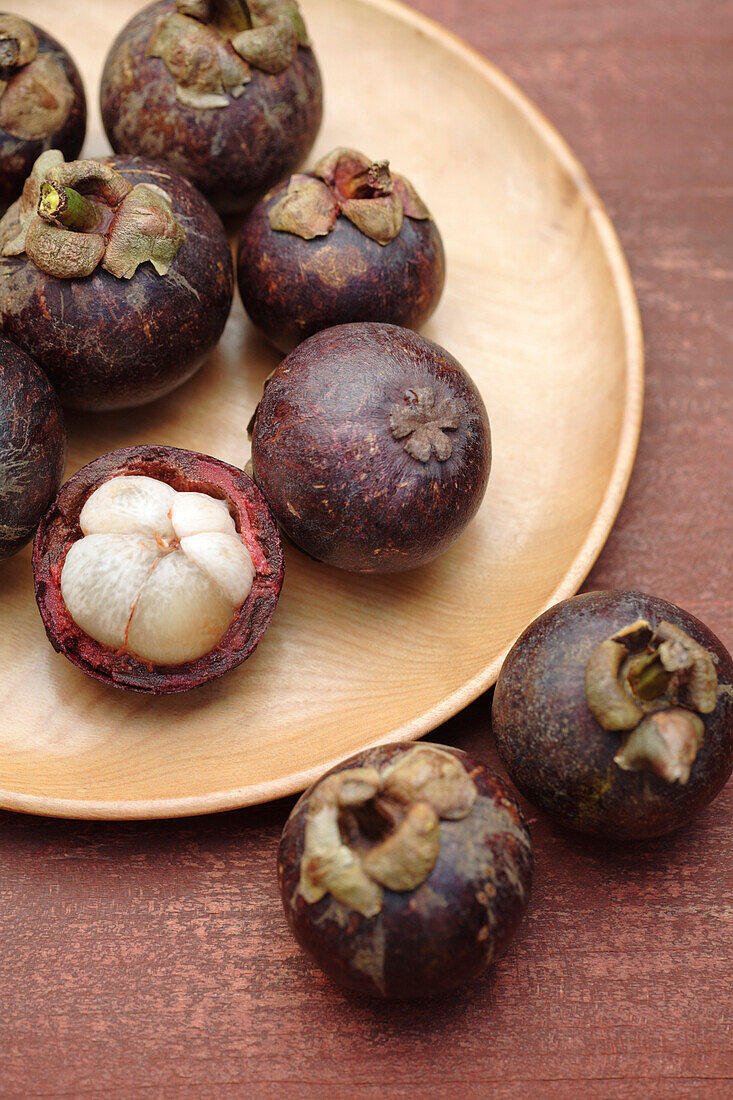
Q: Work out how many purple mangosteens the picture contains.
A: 9